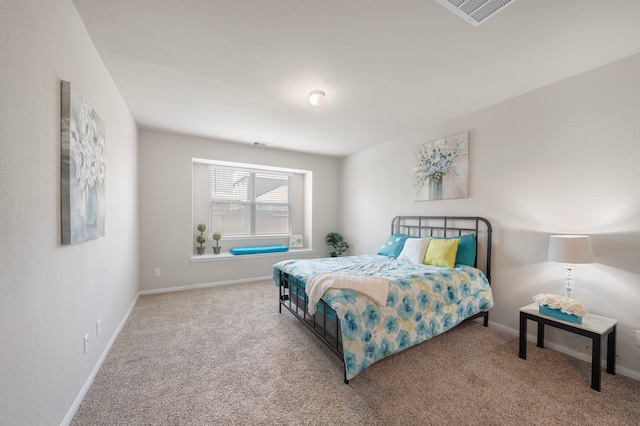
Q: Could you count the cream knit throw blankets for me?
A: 1